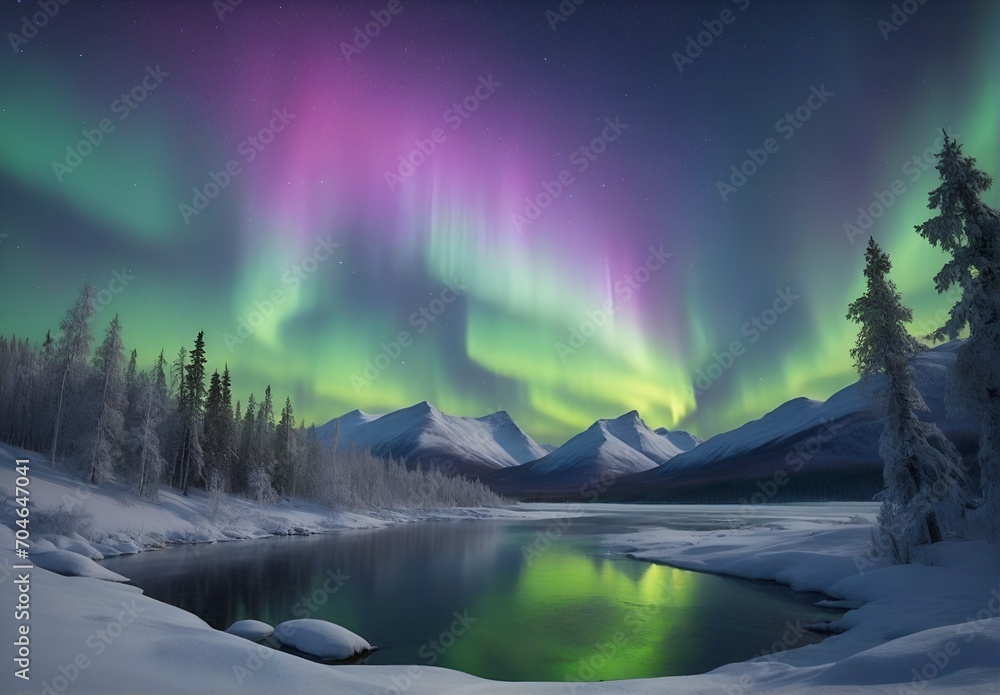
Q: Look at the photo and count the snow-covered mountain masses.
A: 3